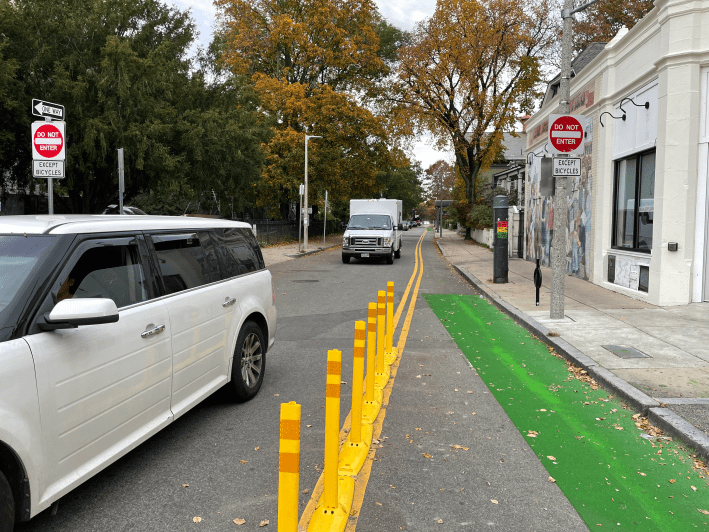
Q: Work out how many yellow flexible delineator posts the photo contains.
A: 6